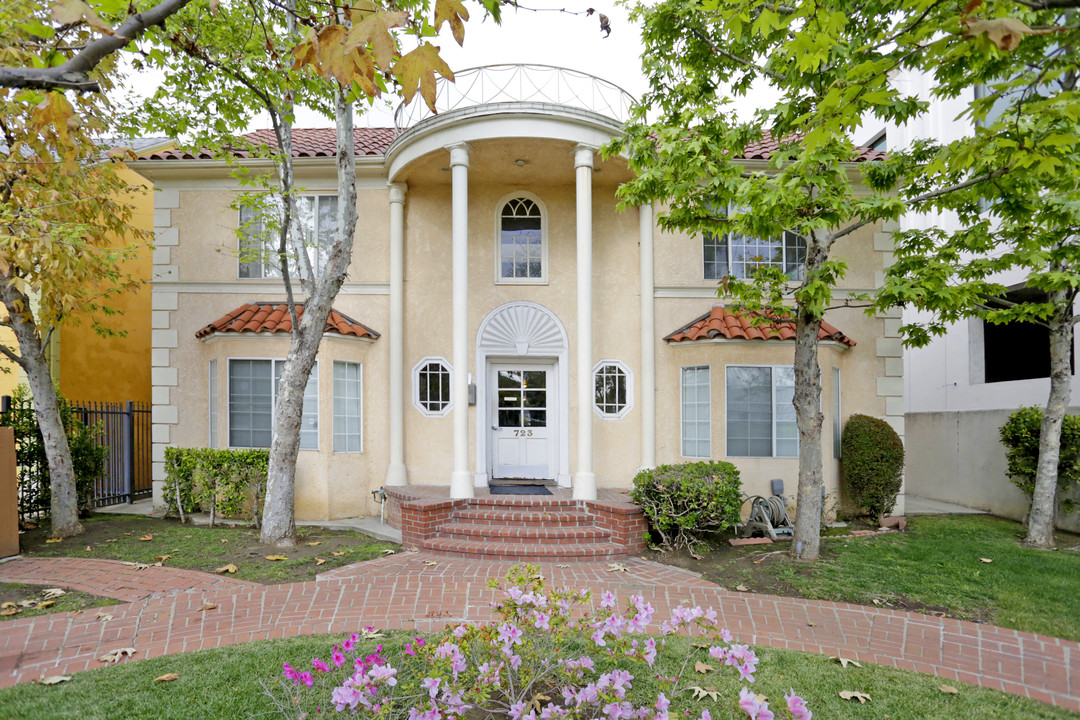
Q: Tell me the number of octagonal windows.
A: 2